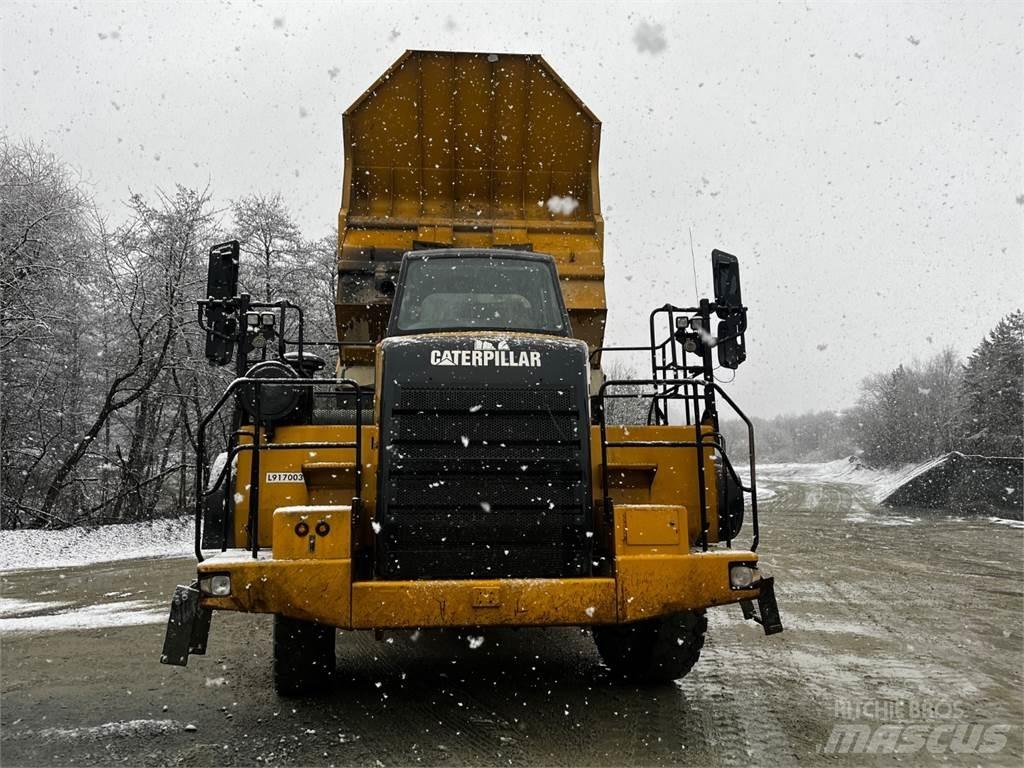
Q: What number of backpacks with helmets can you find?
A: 0